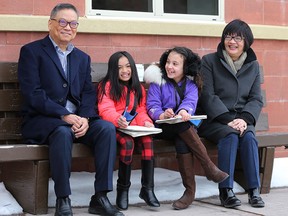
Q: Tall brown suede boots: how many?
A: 2